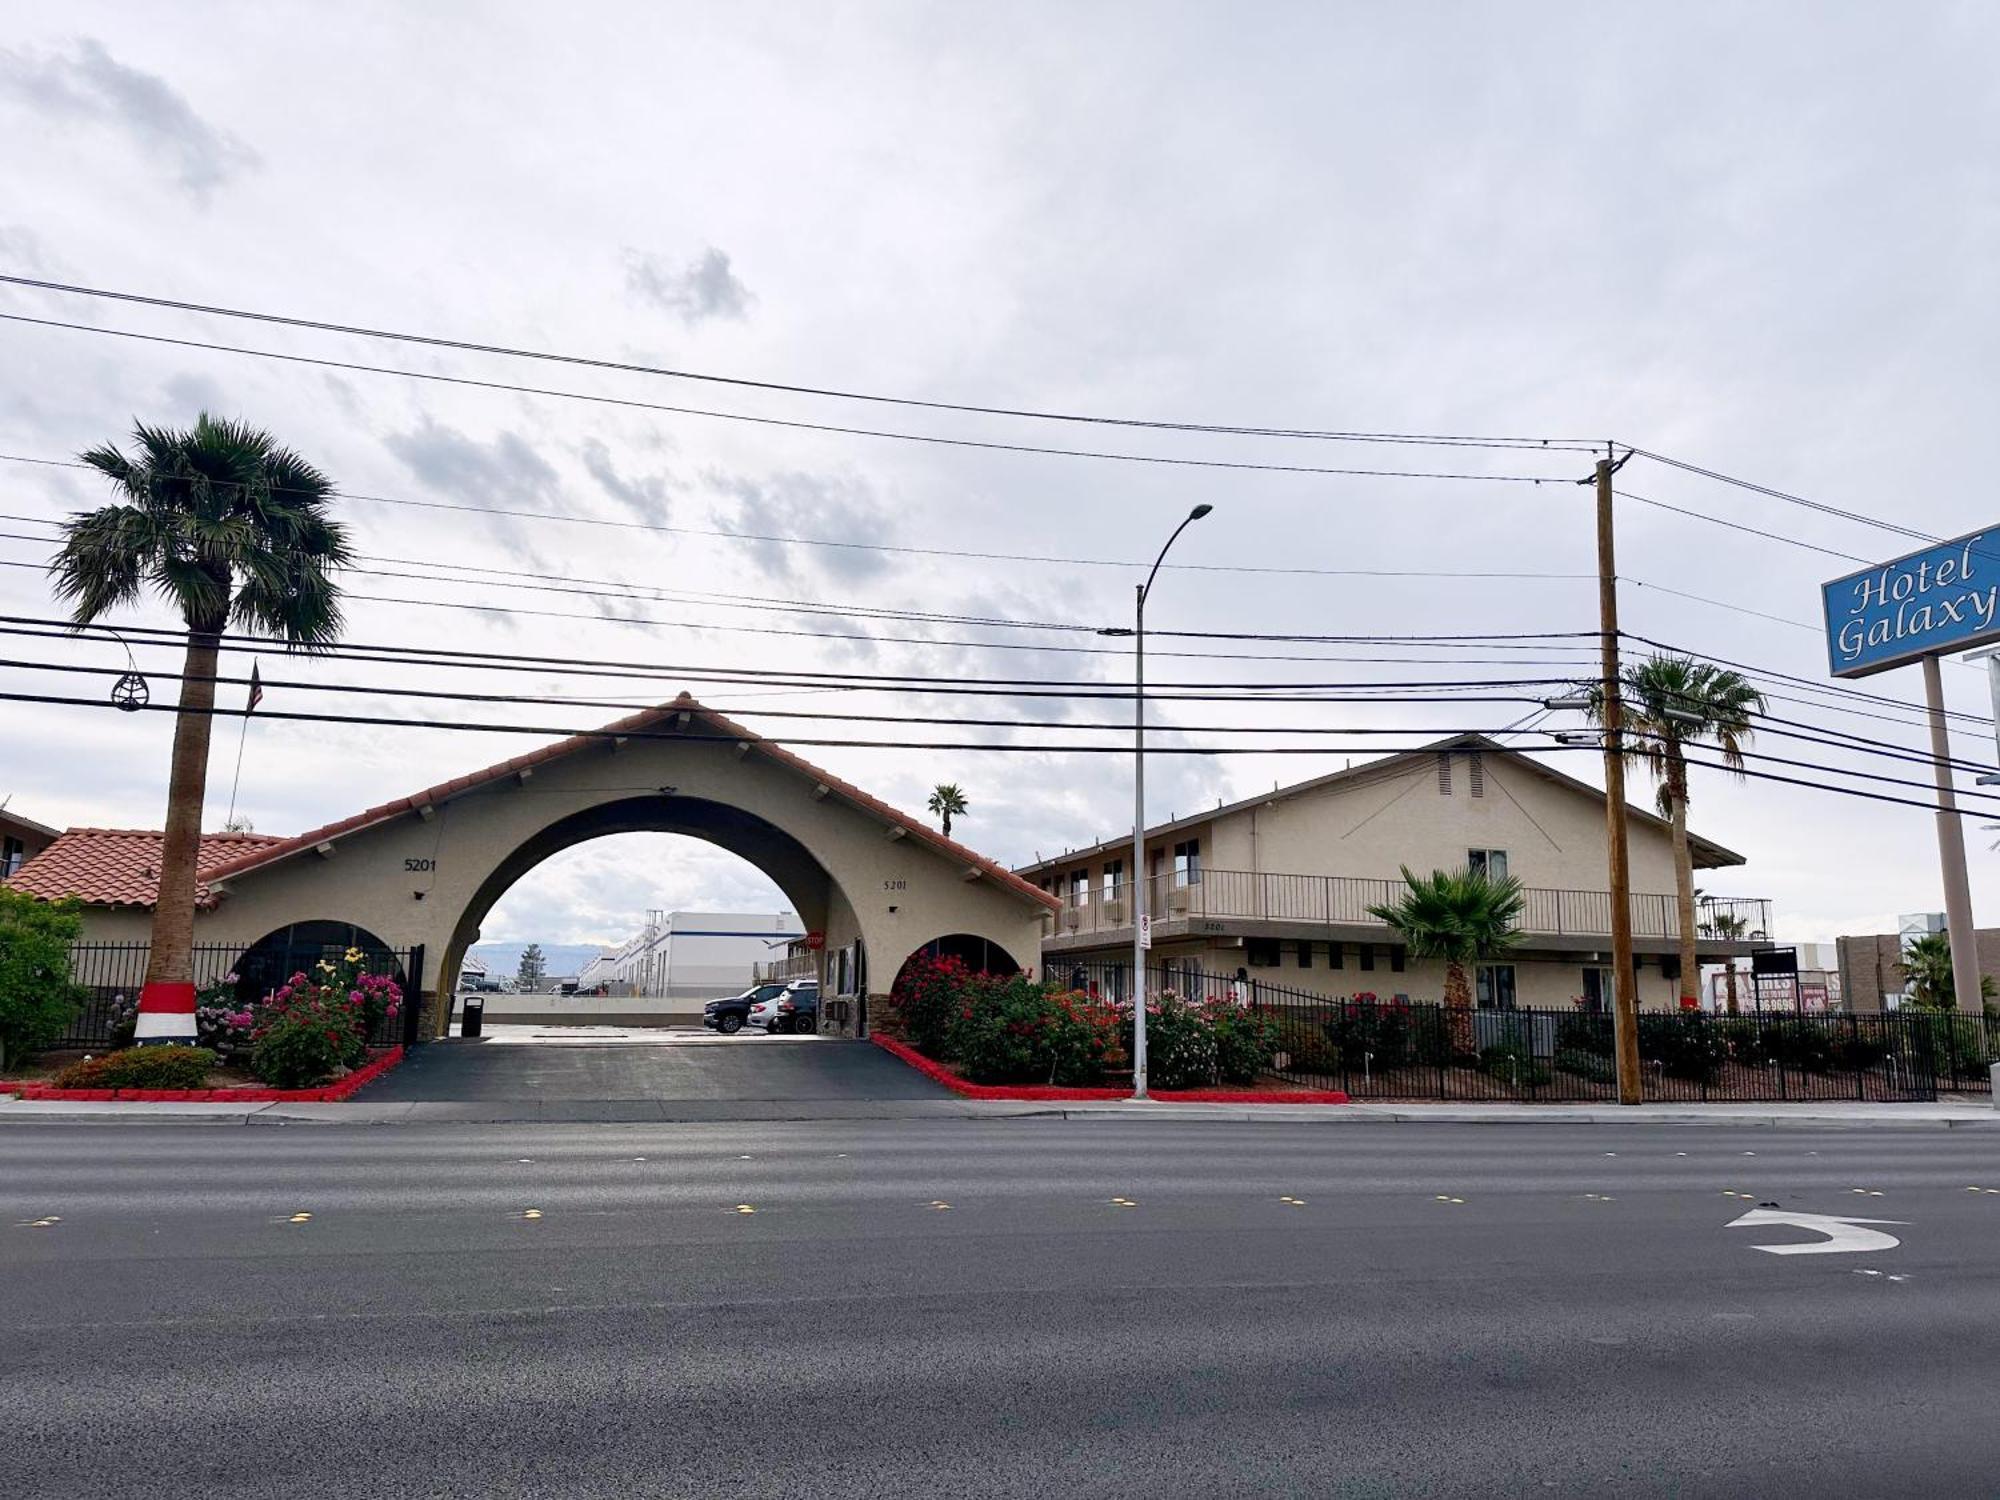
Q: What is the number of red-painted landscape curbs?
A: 2